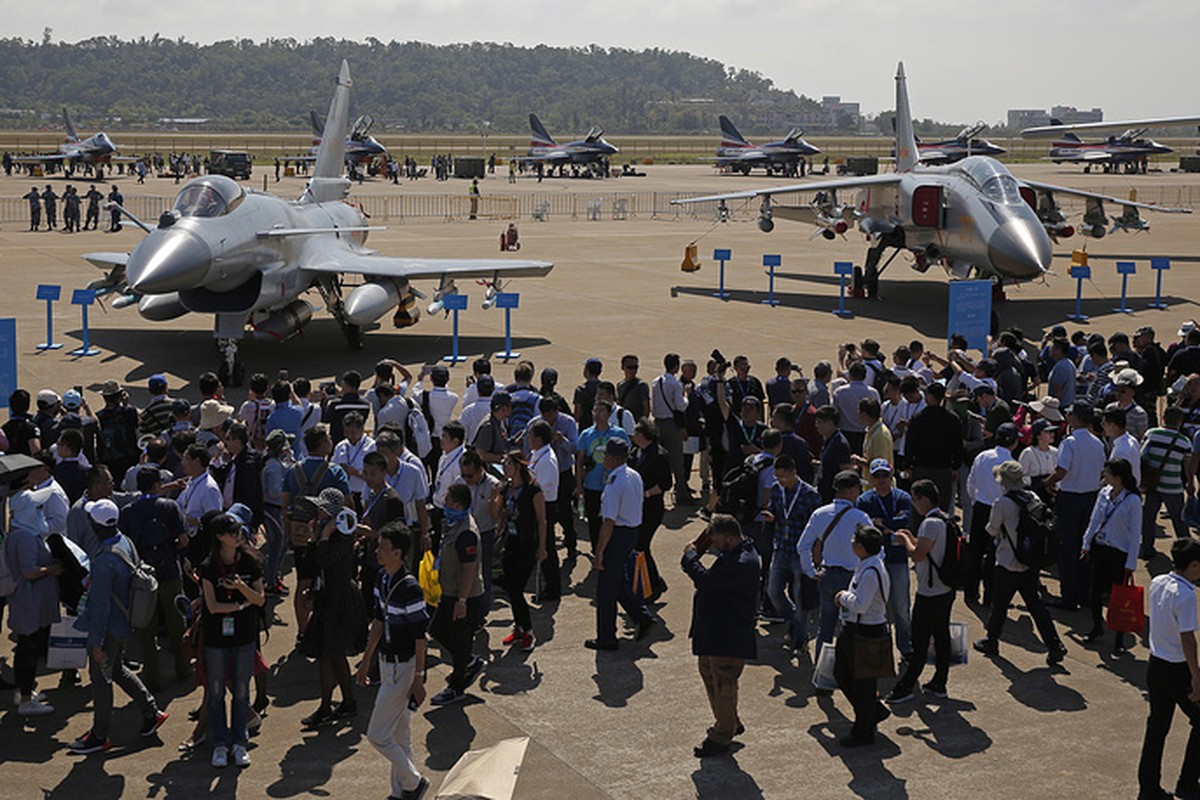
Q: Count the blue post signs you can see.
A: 10